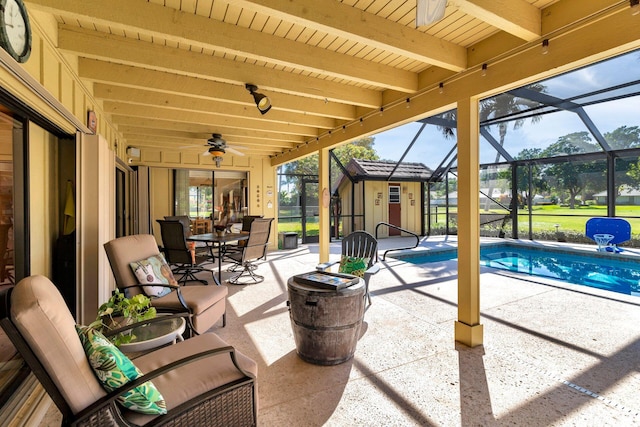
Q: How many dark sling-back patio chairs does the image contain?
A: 4